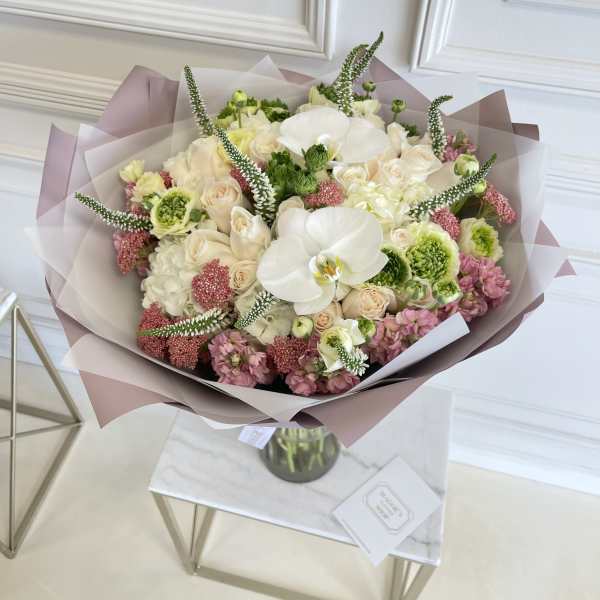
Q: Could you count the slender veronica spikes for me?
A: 10